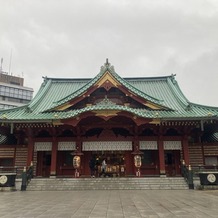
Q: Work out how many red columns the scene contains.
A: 6